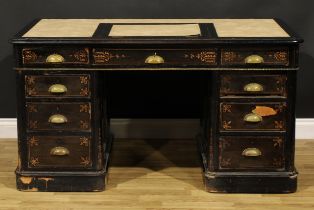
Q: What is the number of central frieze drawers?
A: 1